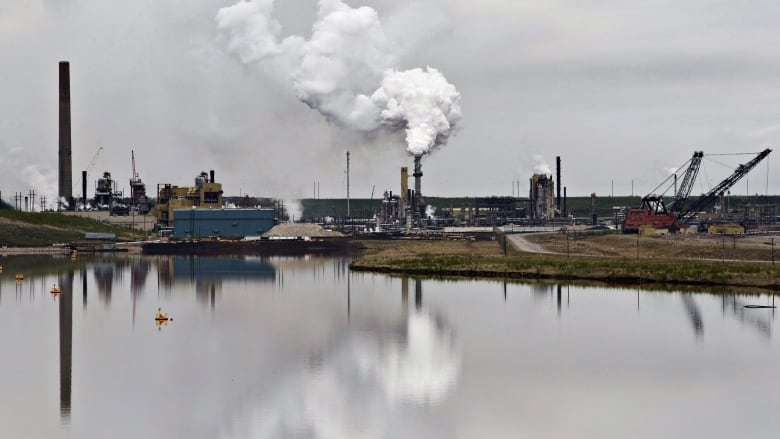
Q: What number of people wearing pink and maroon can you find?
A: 0